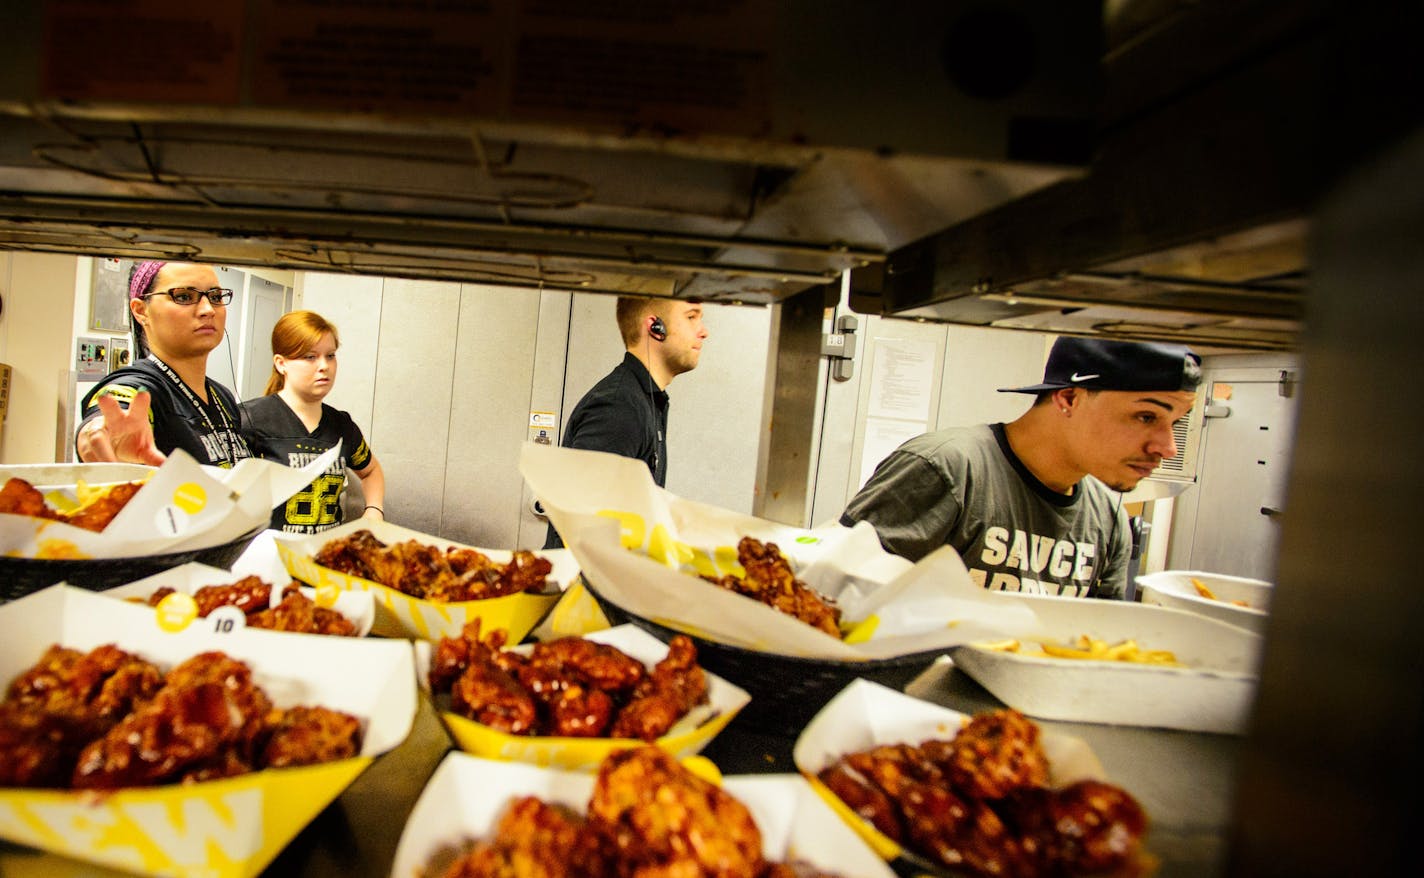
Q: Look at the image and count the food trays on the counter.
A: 10